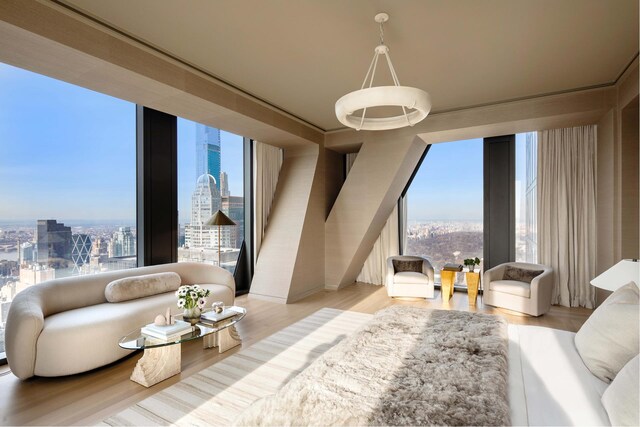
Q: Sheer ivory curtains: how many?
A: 3